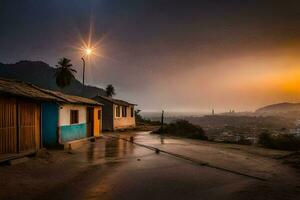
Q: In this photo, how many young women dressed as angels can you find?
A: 0